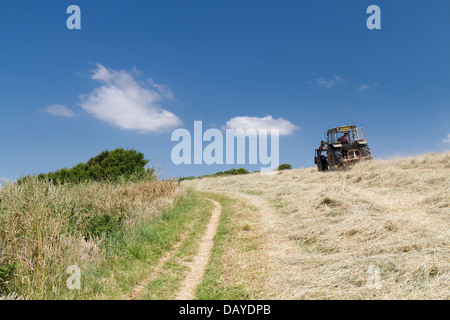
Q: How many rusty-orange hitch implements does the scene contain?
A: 1